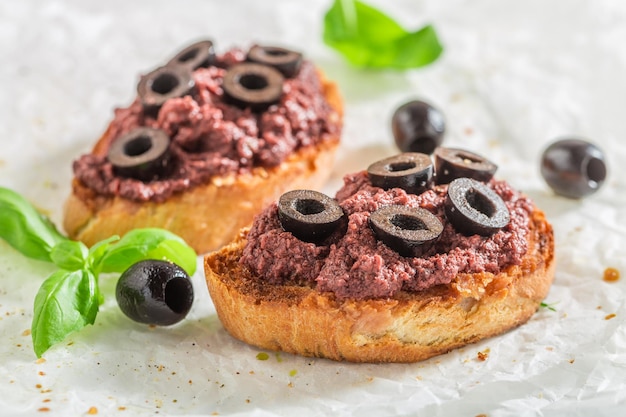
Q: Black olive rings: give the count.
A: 10